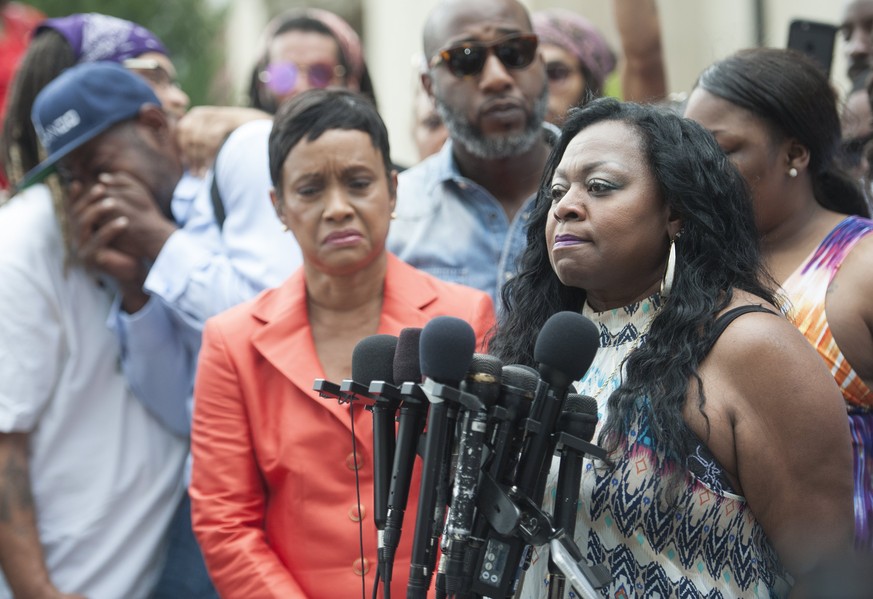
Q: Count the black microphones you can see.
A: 7